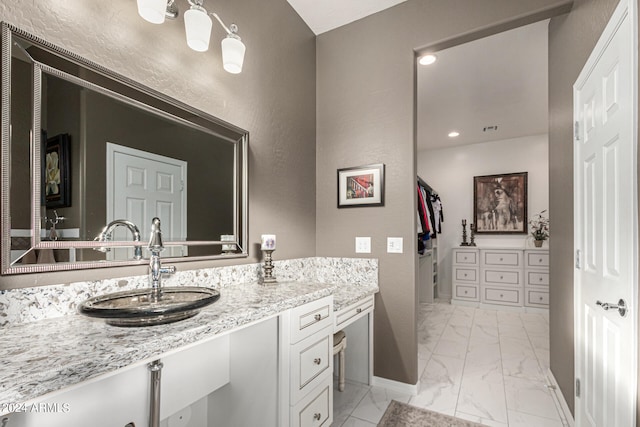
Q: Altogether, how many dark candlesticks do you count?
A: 2